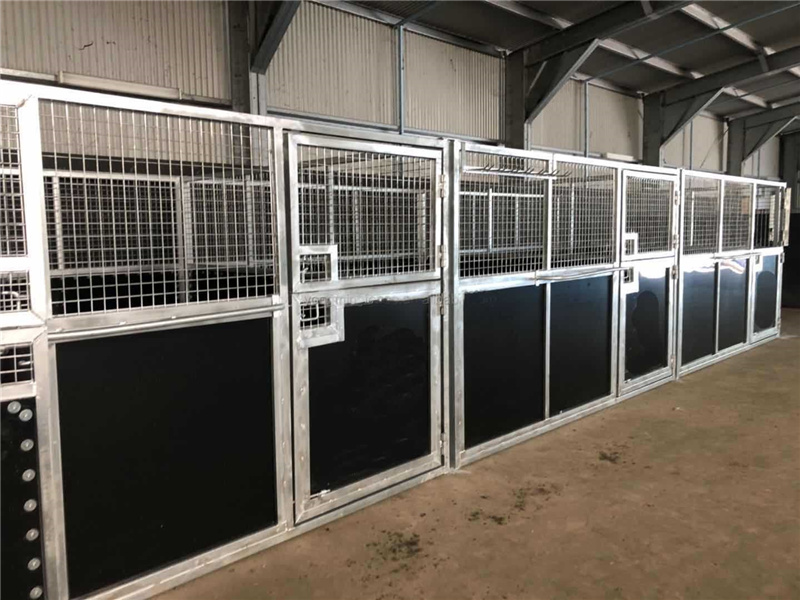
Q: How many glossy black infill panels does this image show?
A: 9